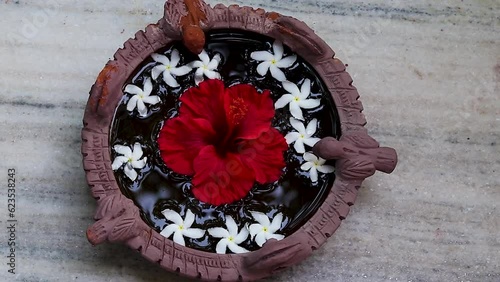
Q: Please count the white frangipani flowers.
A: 11